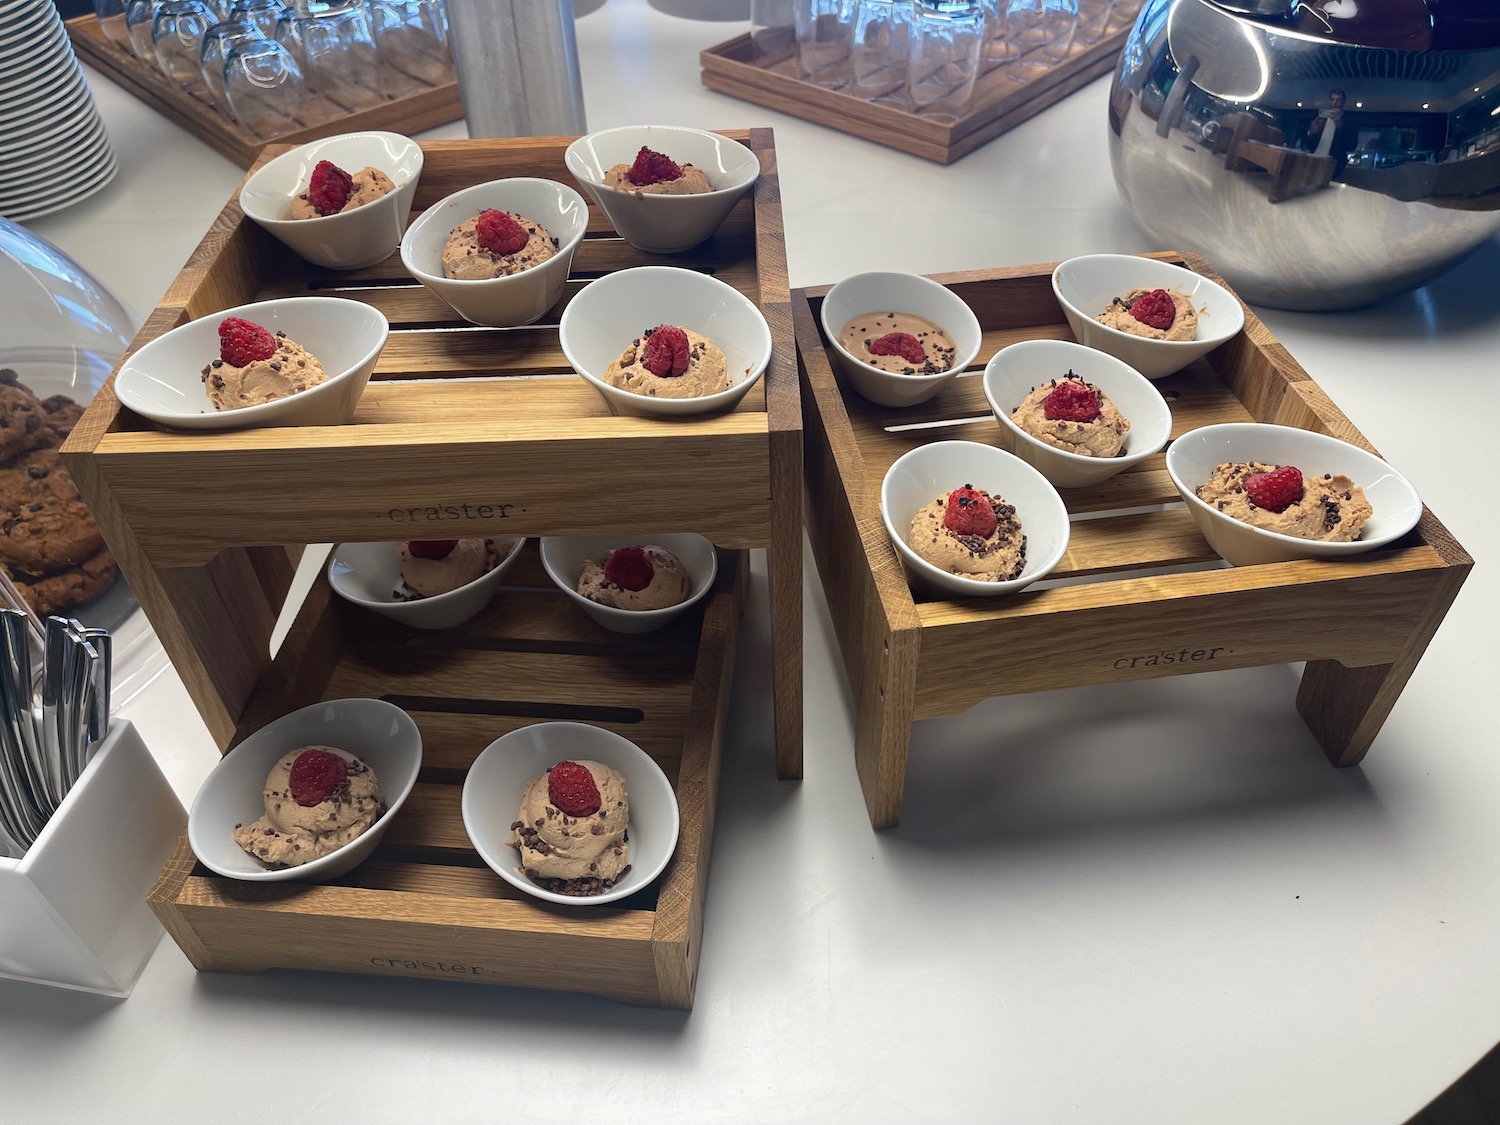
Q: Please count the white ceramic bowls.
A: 14